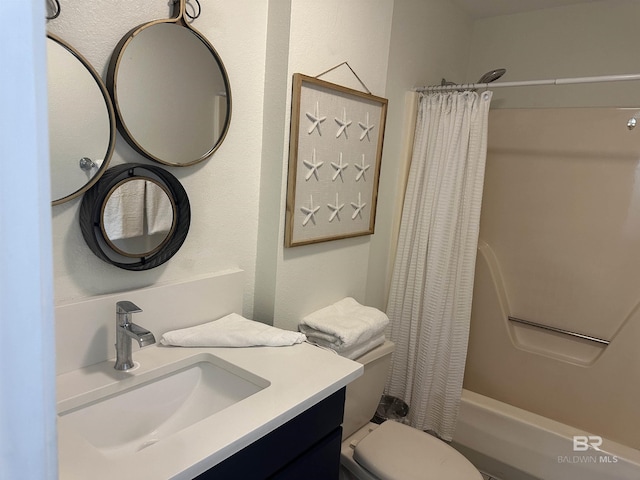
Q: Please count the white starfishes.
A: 9